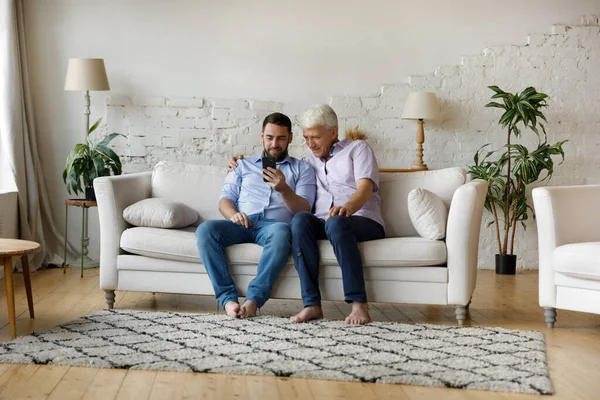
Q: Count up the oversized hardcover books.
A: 0